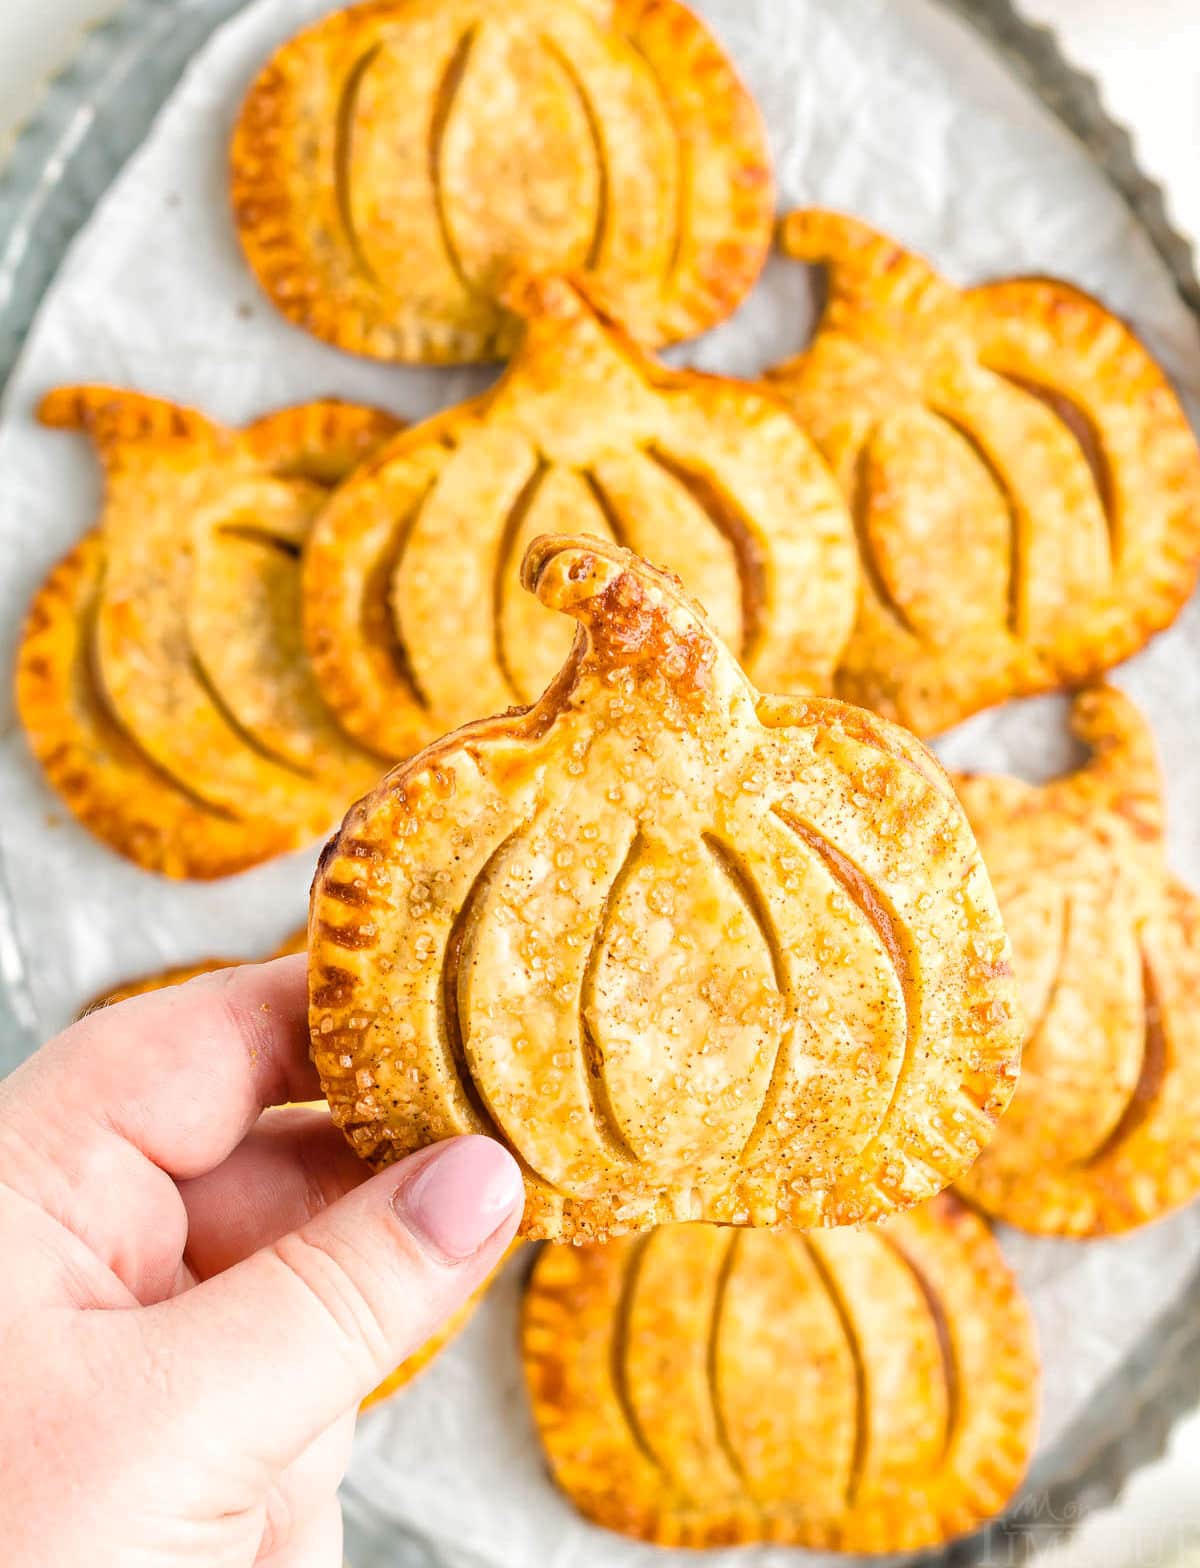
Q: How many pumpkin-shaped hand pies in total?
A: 8